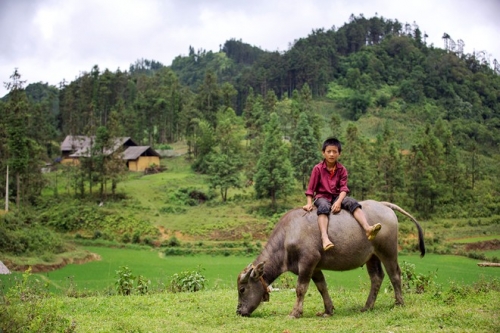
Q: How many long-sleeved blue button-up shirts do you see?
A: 0